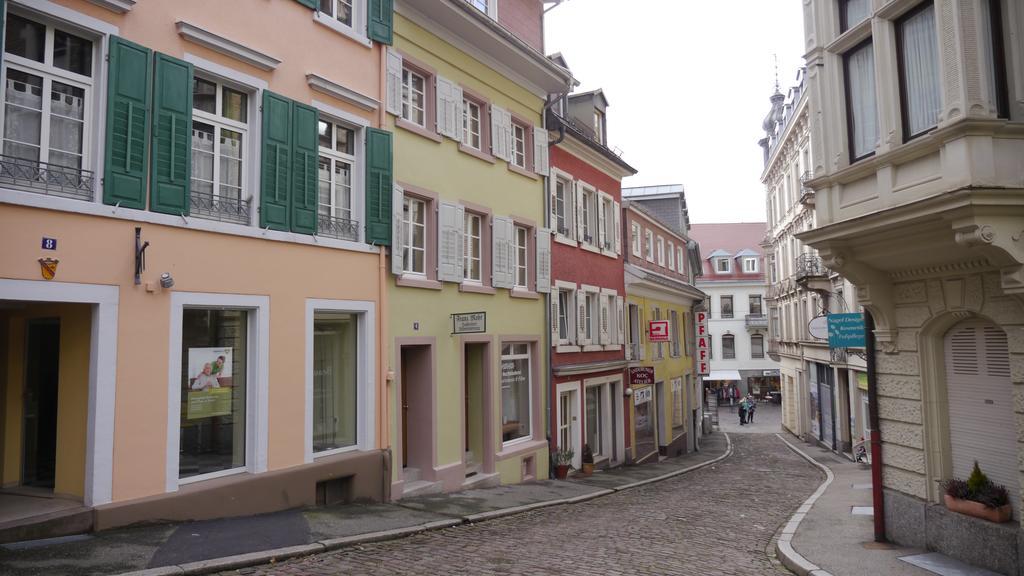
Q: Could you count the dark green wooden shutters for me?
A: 7